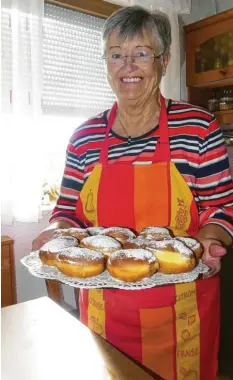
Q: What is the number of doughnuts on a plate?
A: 11